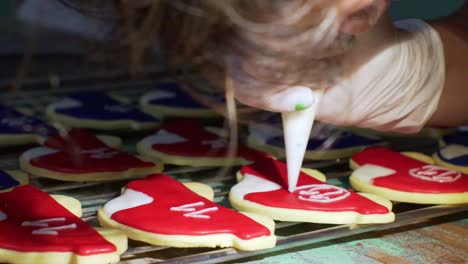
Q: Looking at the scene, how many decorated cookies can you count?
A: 12